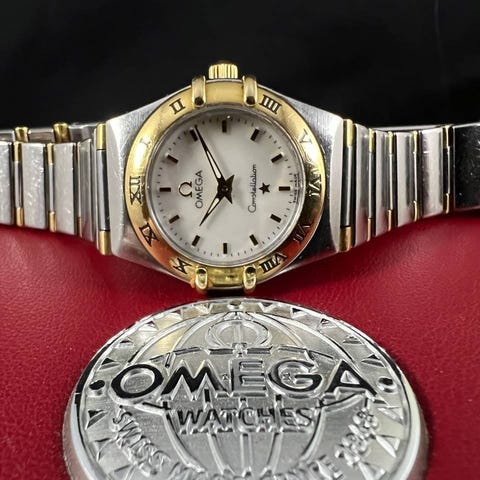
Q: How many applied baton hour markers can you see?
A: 12